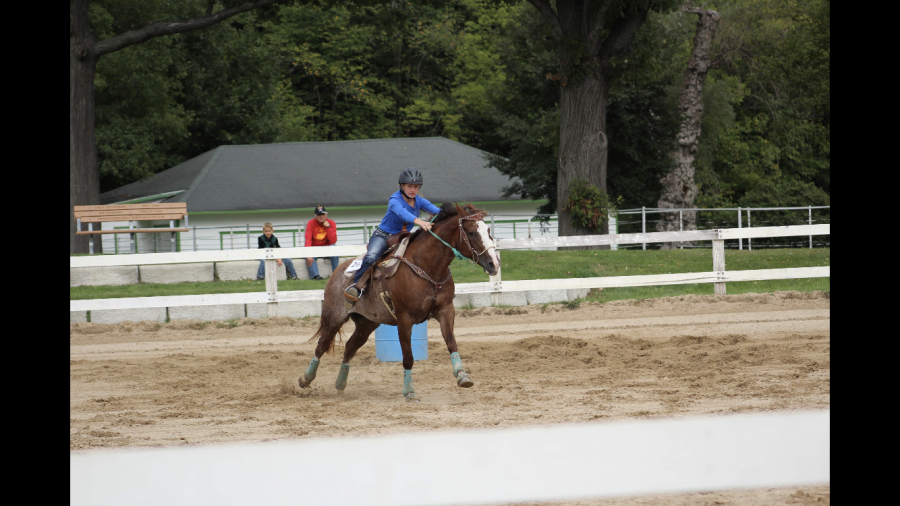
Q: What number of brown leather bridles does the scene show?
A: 1